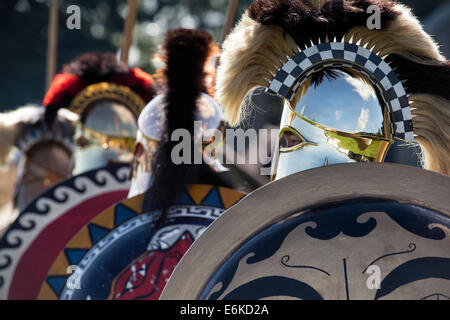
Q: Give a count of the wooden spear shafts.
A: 3